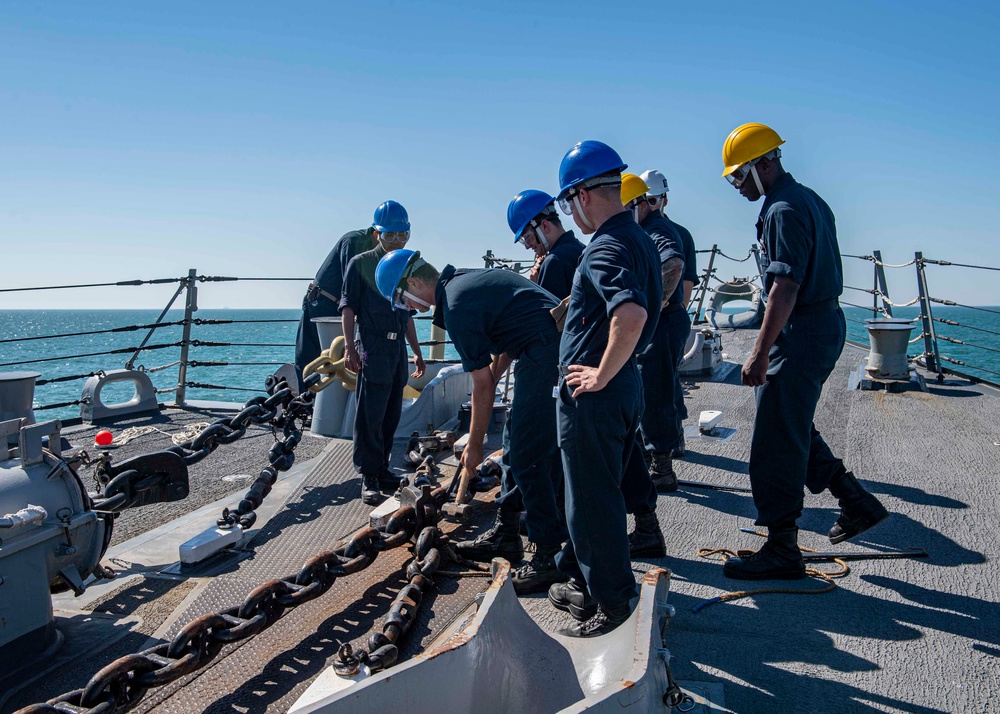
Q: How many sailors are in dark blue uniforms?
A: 8